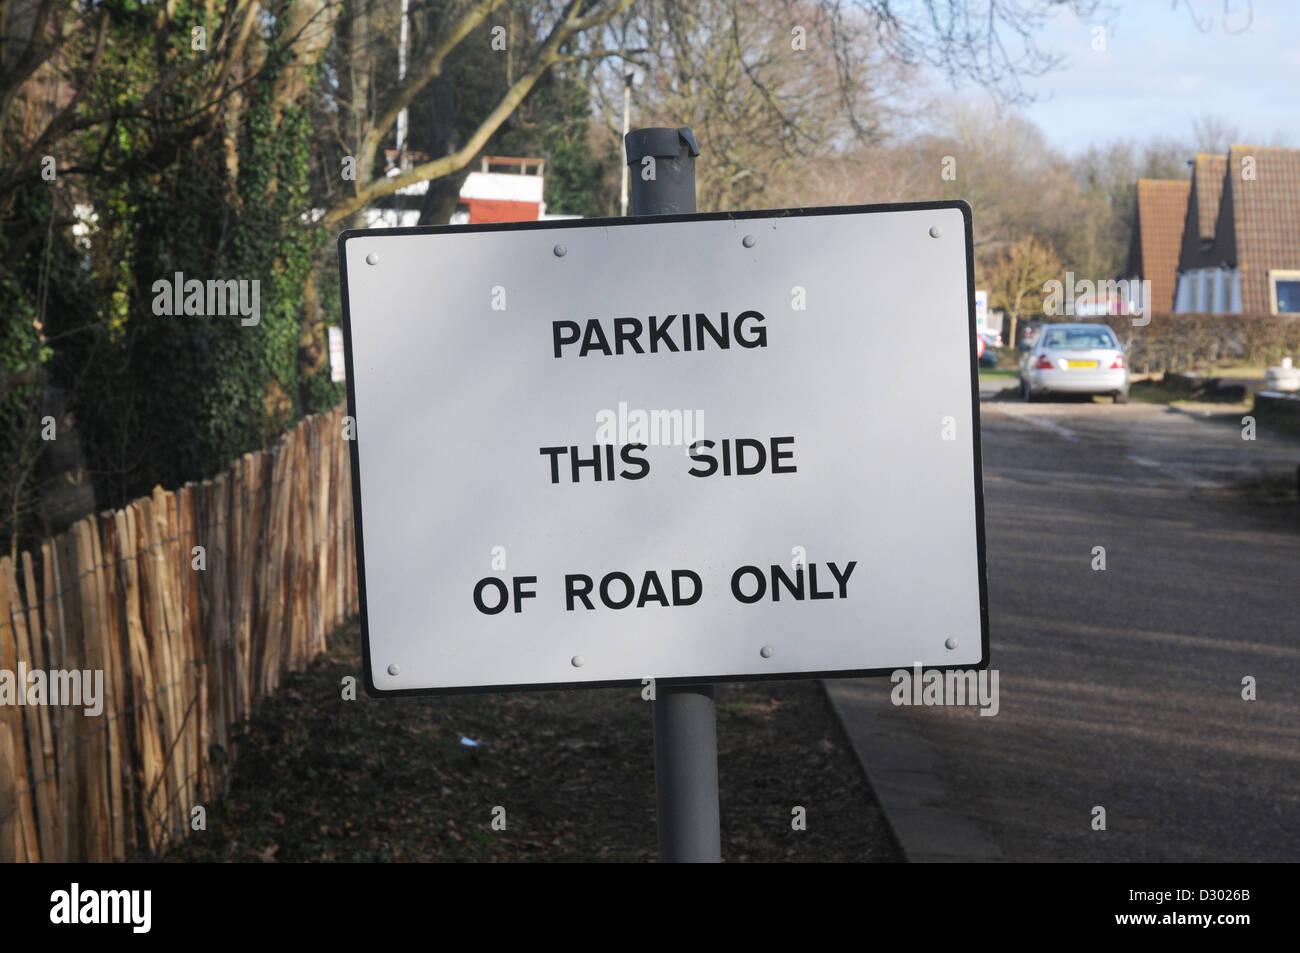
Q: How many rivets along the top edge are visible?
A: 4